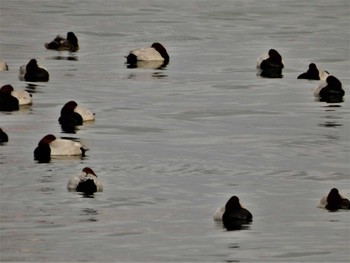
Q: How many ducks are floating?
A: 14